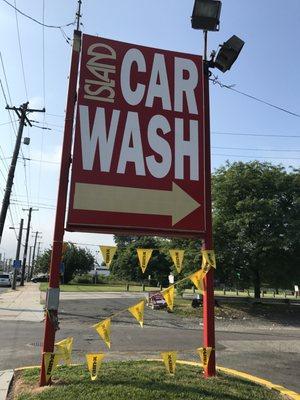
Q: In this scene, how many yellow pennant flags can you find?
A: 13